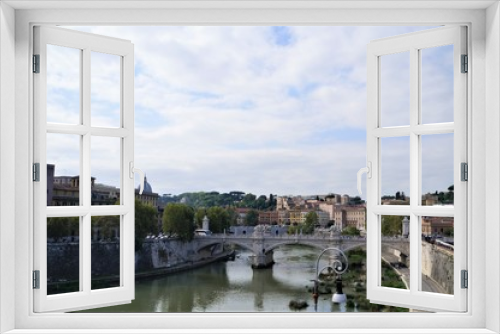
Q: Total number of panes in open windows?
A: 12